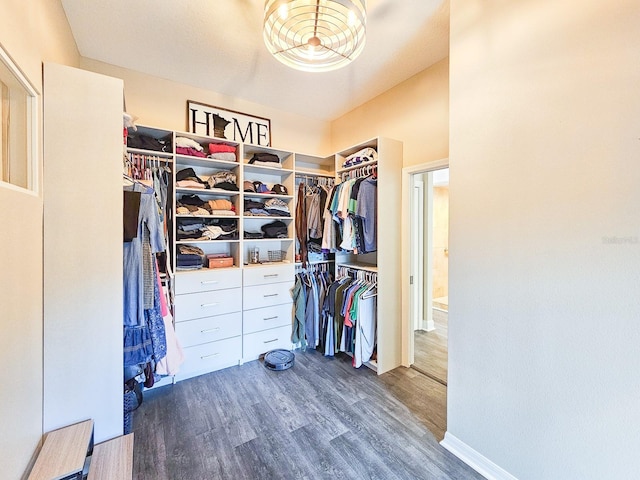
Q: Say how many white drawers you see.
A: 8